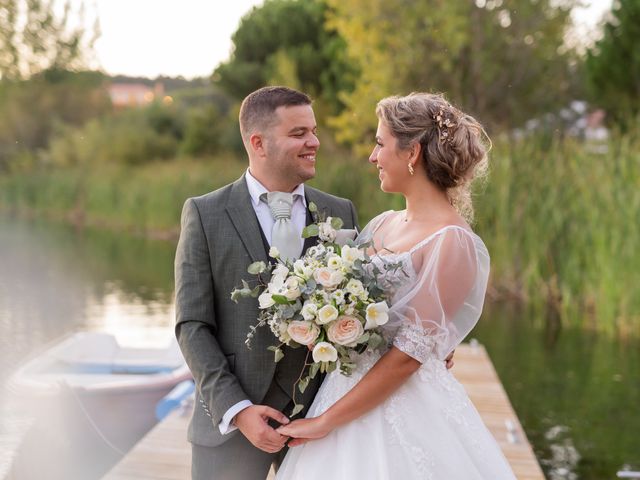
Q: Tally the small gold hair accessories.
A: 1